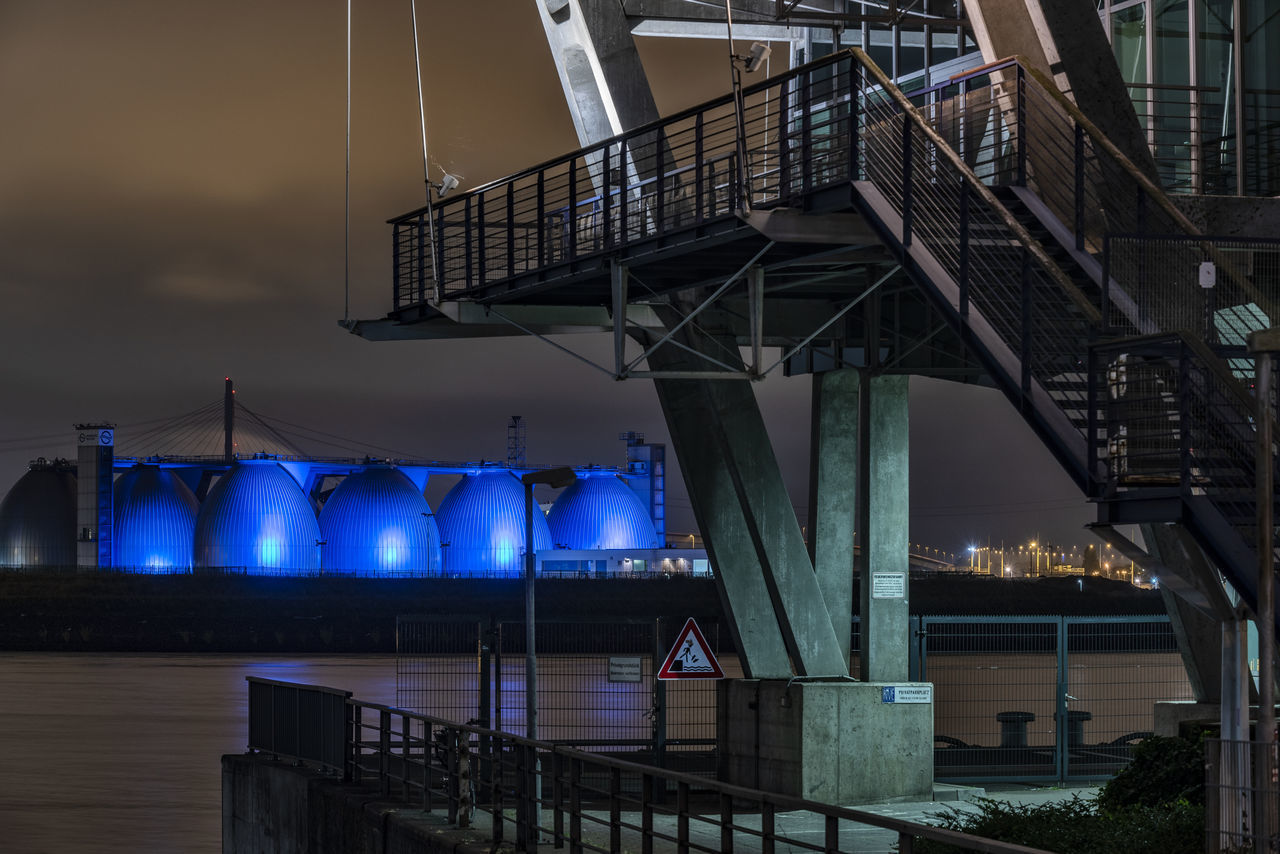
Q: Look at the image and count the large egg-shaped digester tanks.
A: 6